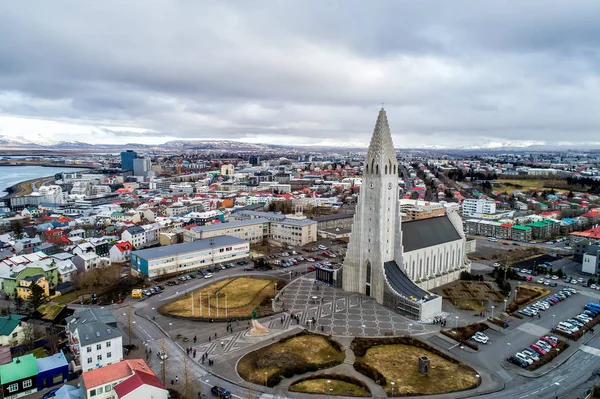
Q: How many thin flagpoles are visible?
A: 5